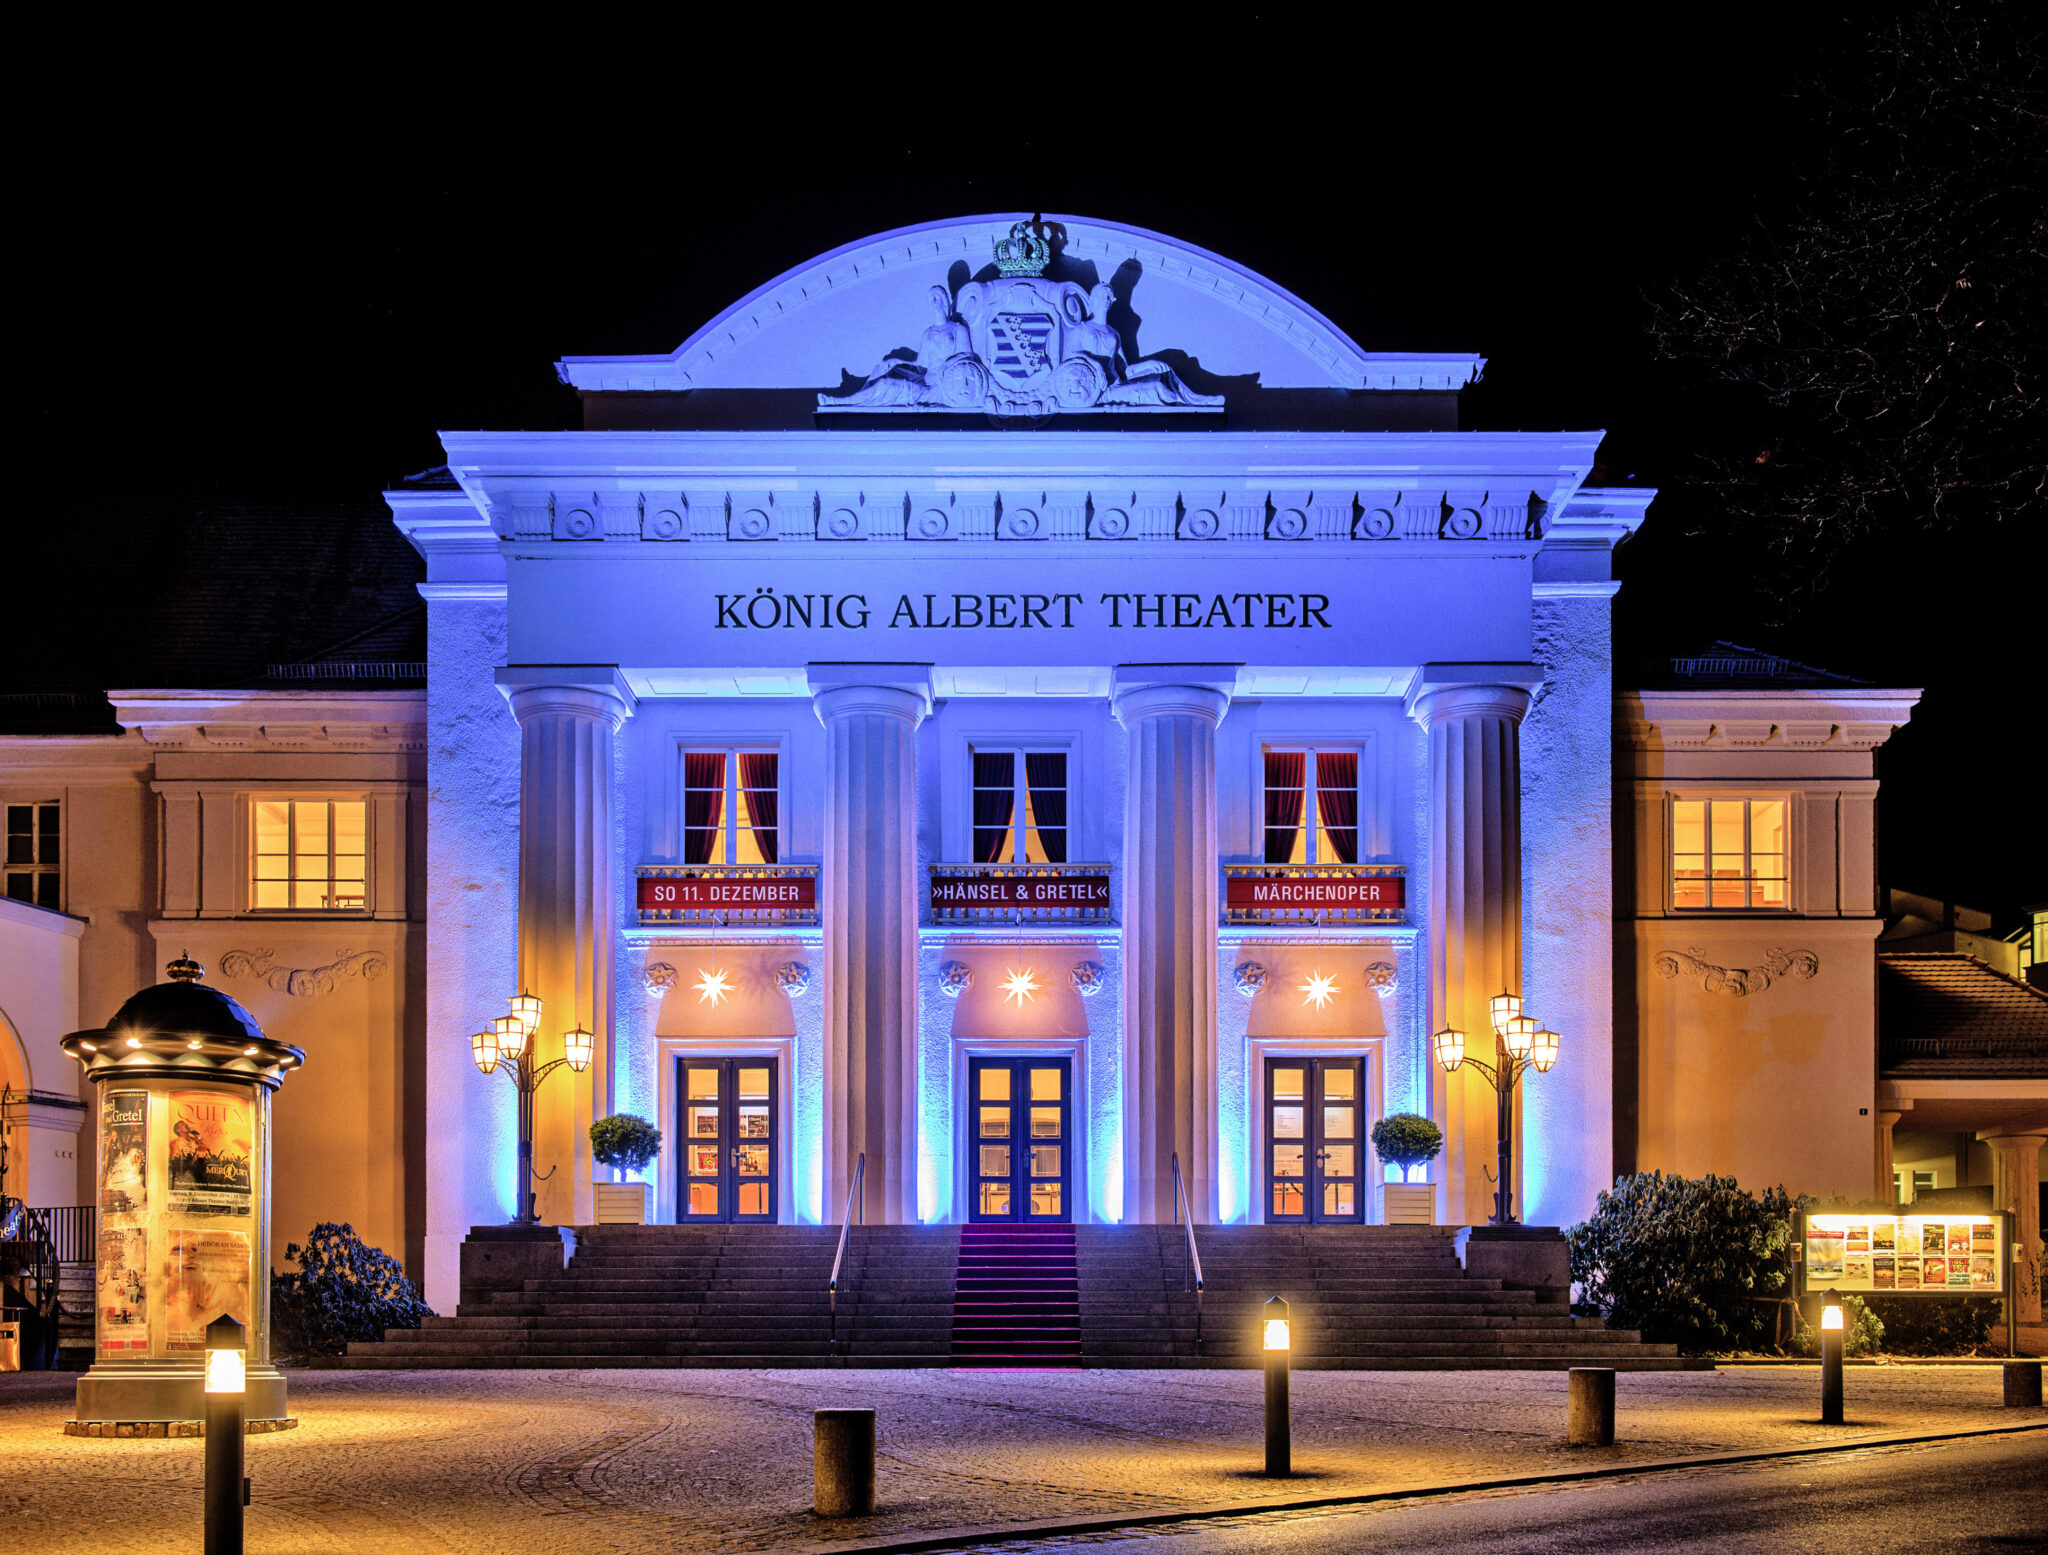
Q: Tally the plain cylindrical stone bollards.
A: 3